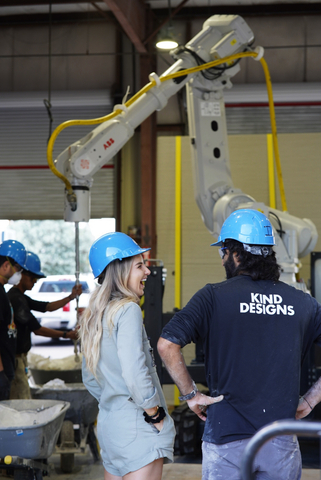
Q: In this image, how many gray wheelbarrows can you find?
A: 2